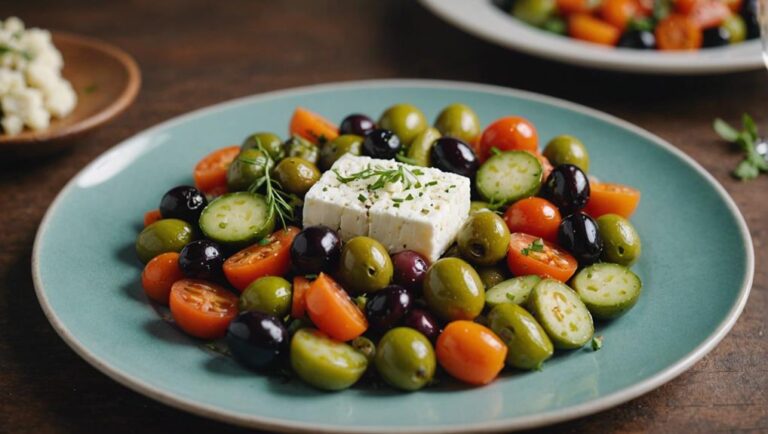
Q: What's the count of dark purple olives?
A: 12